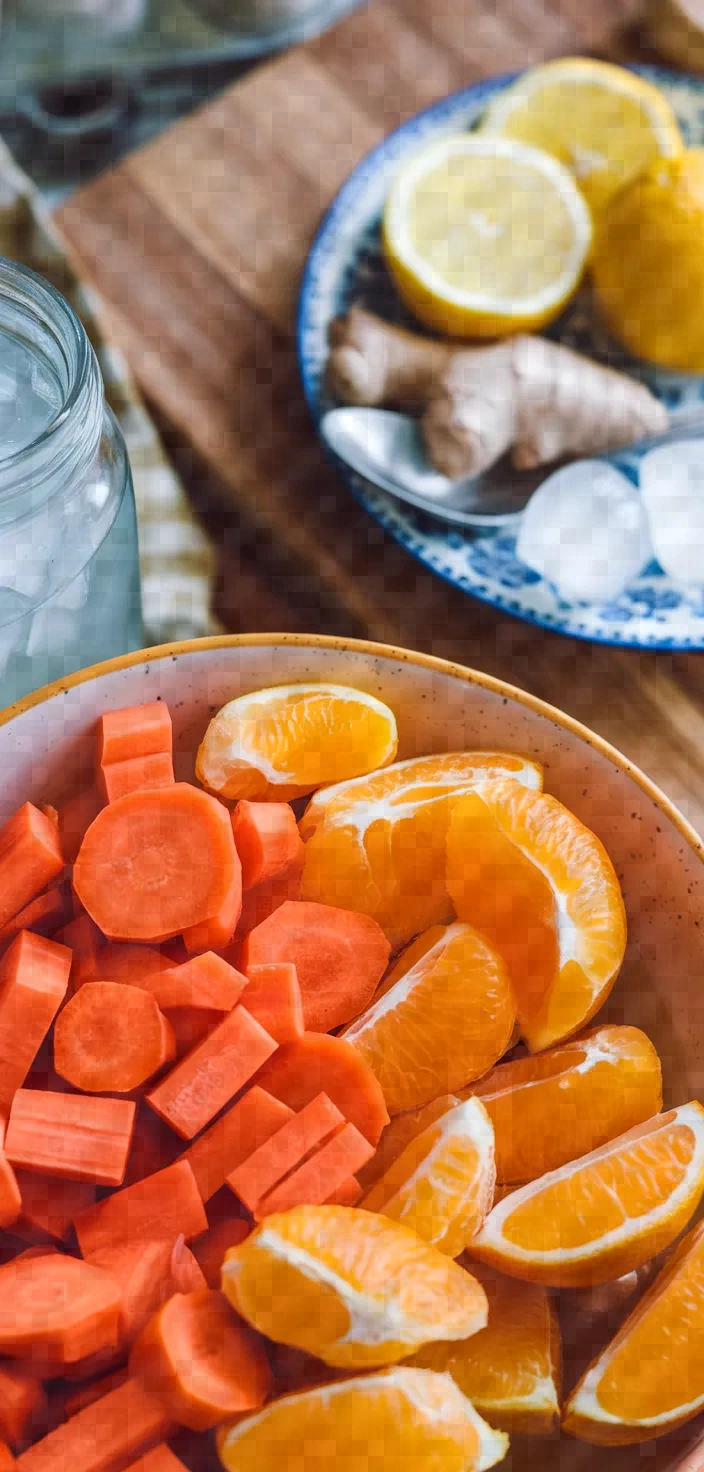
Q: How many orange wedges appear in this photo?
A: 11